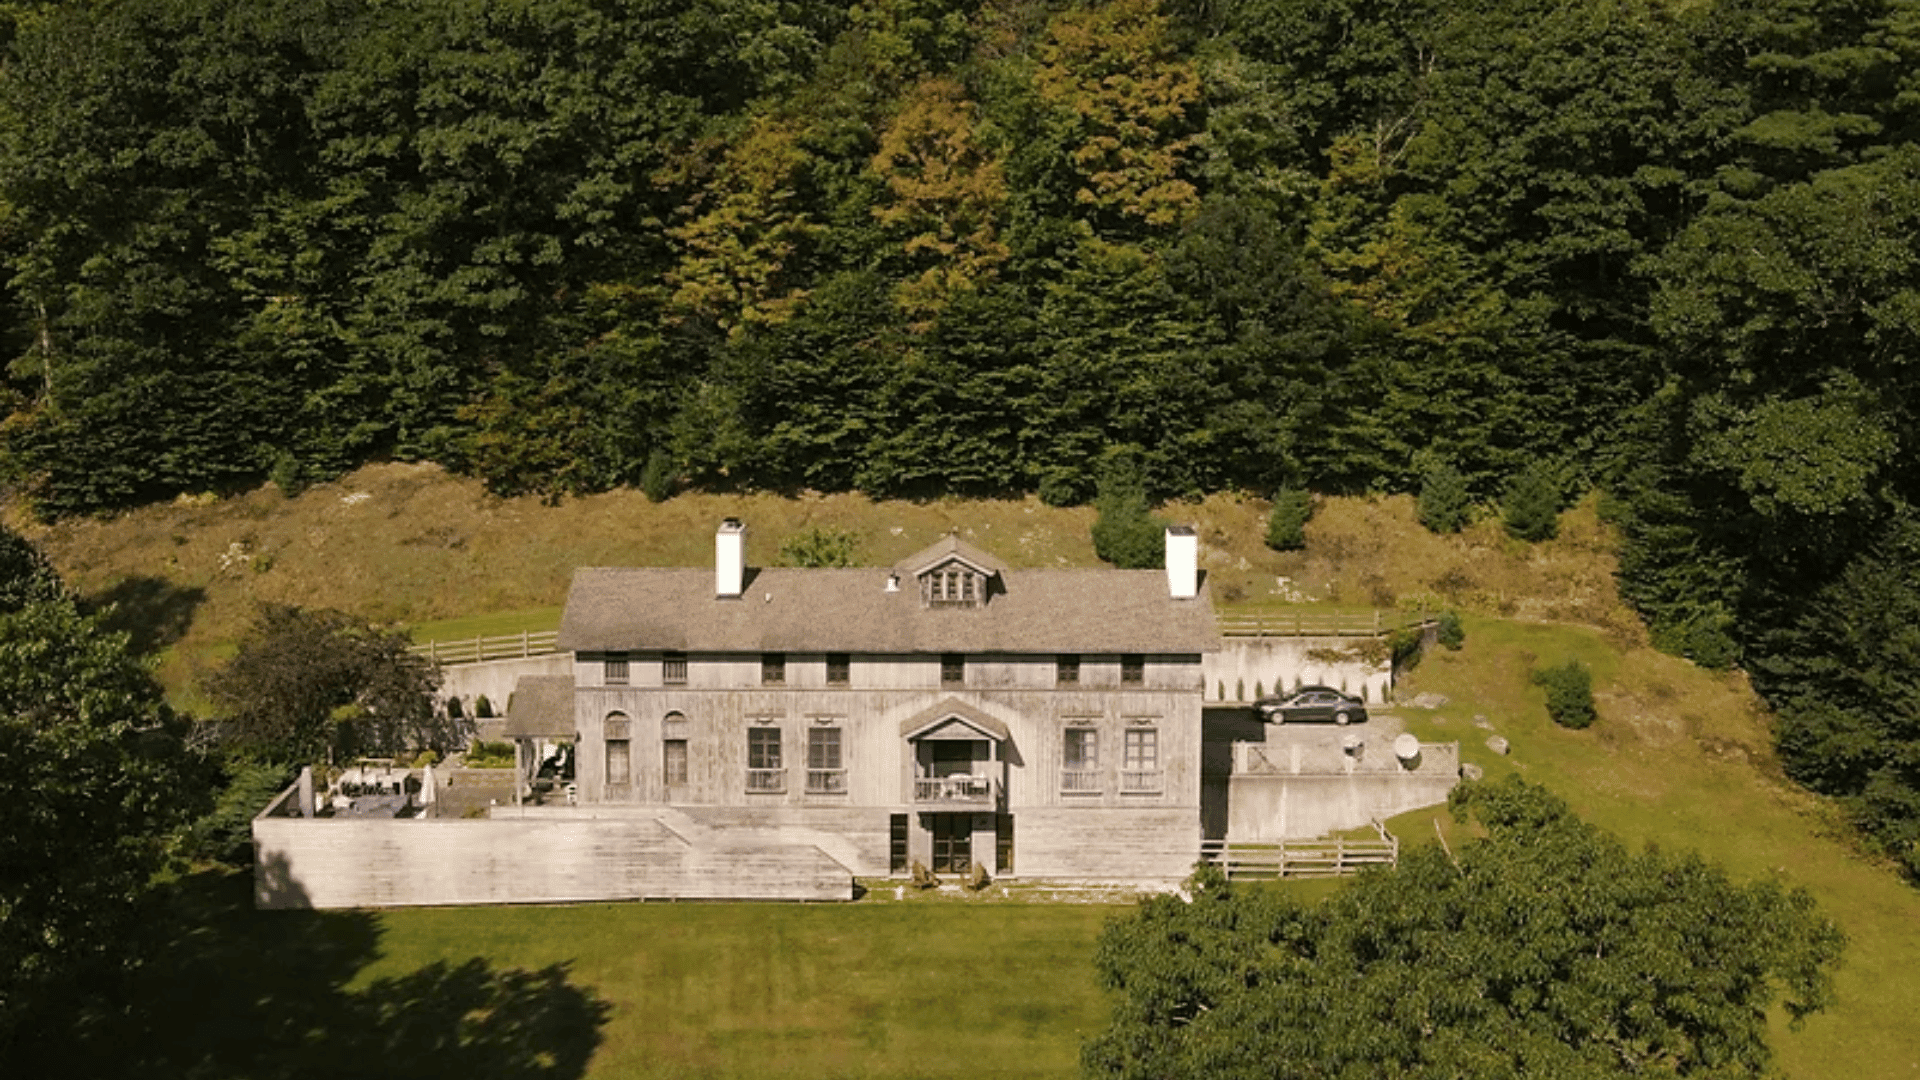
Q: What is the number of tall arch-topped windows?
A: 2